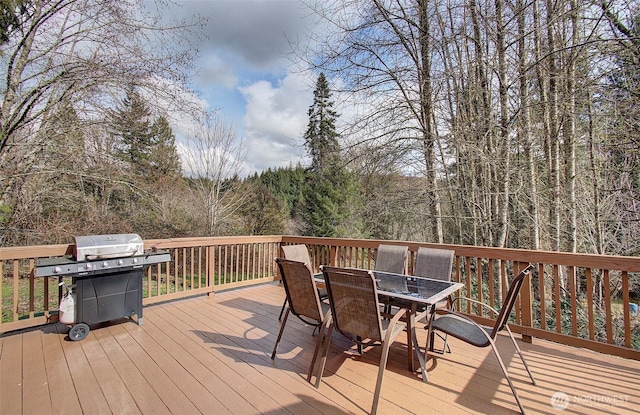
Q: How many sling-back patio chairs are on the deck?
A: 6